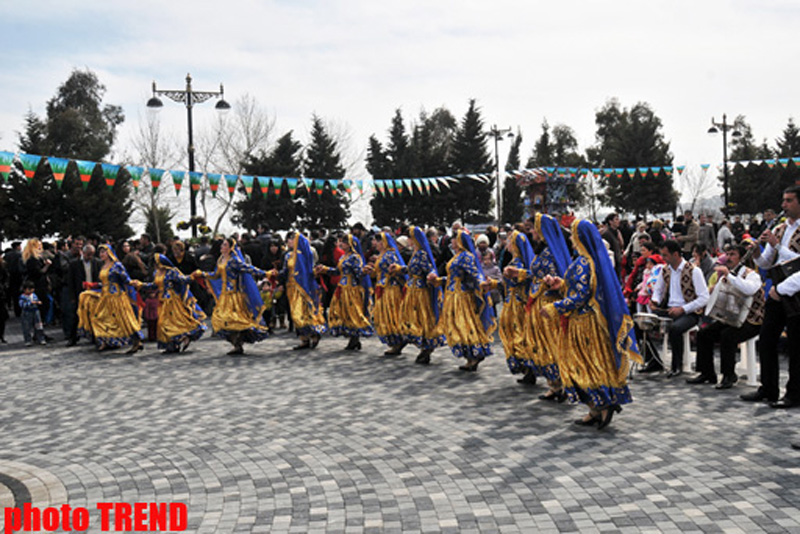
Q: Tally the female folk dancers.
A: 11